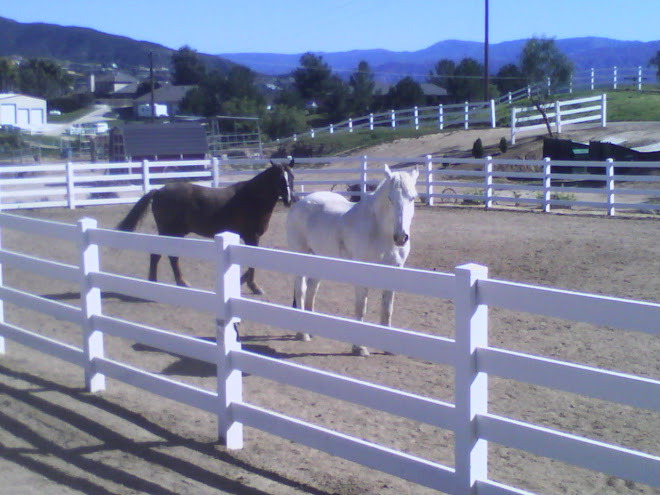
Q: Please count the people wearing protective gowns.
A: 0